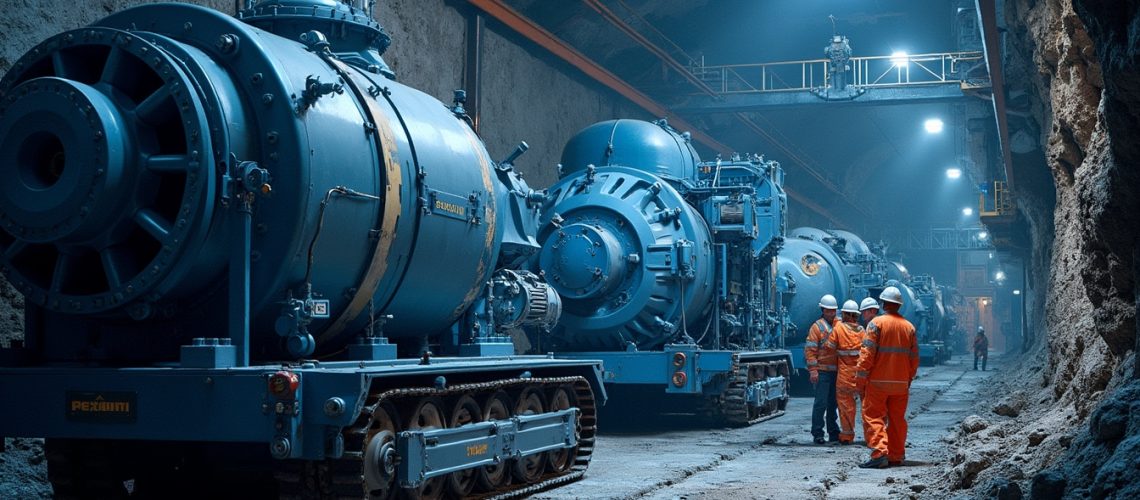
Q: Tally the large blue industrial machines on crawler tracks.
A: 2